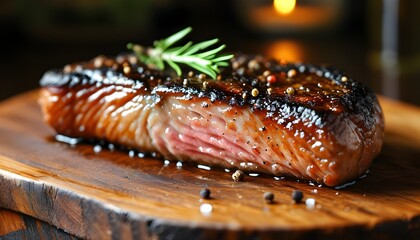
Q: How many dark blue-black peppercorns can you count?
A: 3